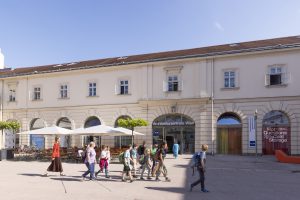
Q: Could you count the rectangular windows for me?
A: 8